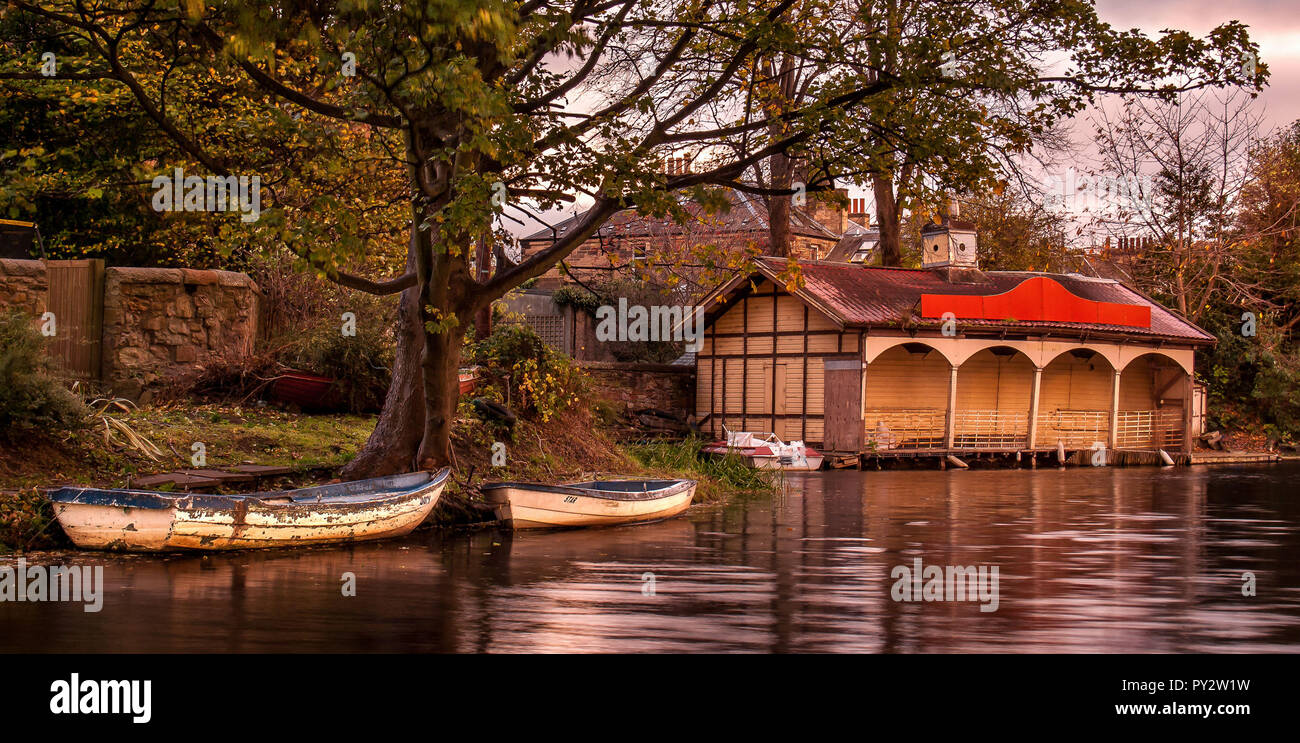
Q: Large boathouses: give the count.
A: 1